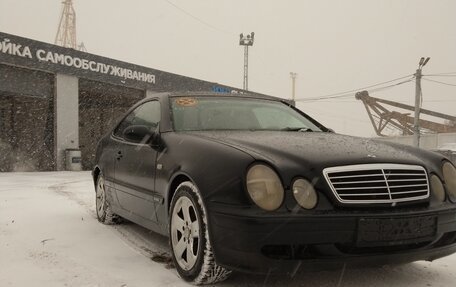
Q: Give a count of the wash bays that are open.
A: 2